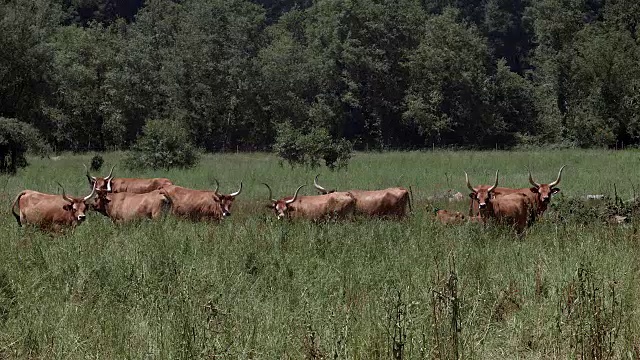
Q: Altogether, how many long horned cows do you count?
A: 8